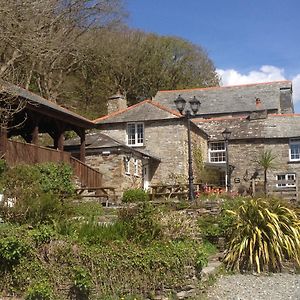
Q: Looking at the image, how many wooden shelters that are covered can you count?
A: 1